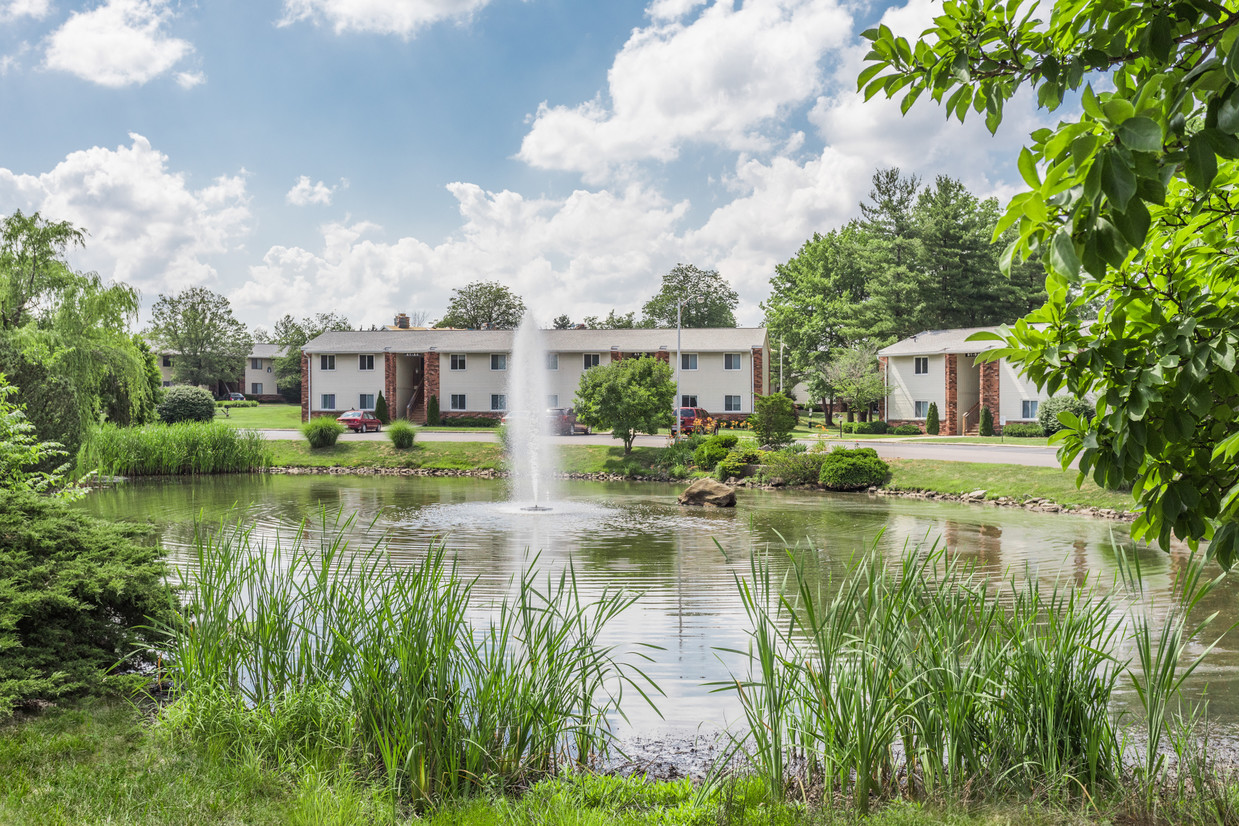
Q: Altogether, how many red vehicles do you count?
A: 2